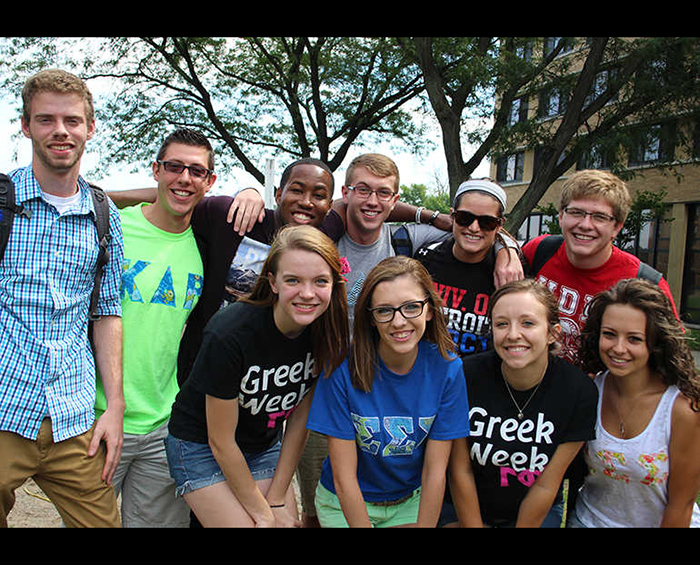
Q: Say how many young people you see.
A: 10